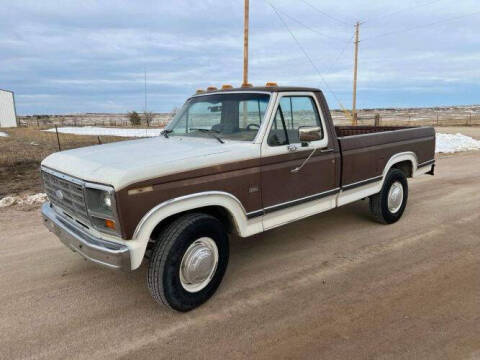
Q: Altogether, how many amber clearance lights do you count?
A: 5